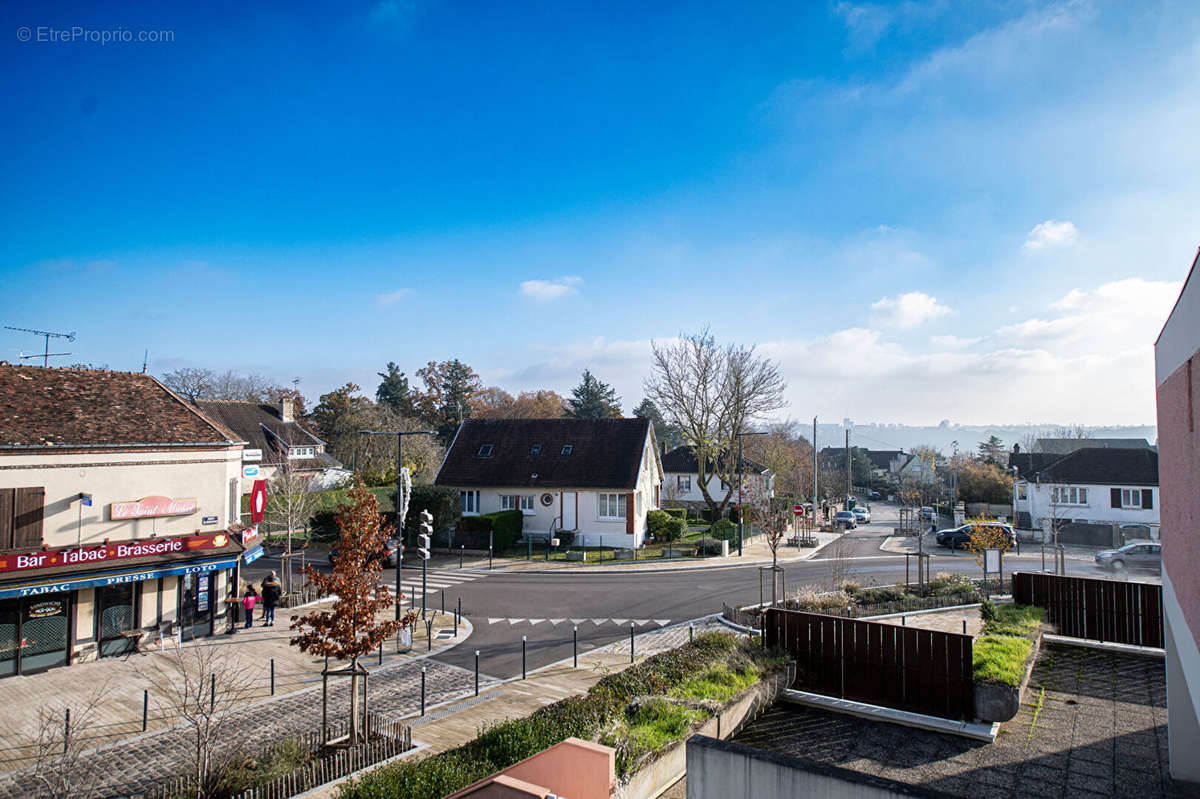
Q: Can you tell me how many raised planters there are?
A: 2